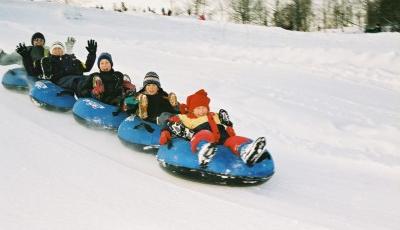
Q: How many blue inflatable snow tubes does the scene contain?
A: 5